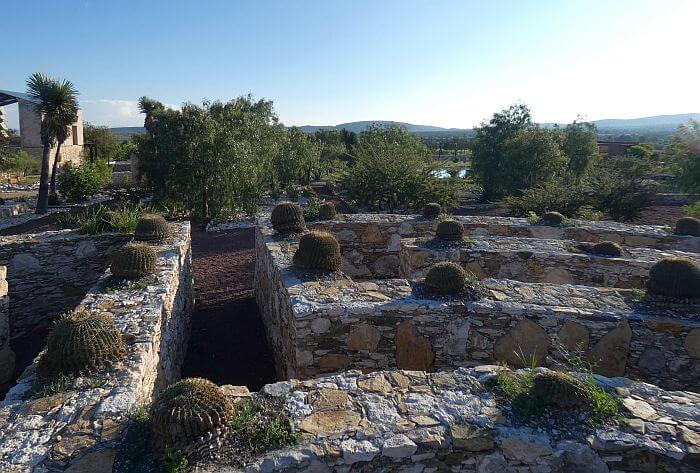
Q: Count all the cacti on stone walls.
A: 15